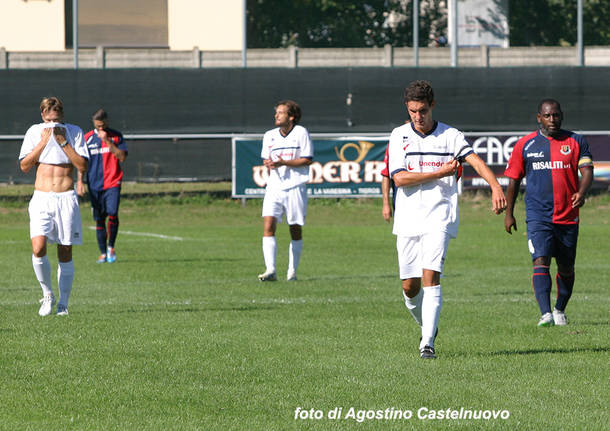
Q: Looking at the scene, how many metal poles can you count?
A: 5